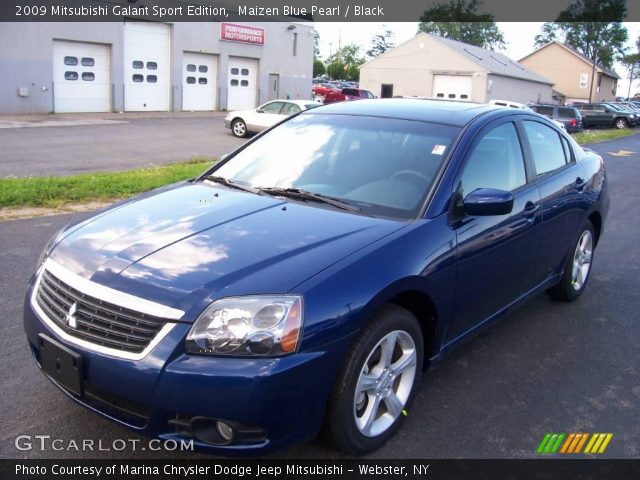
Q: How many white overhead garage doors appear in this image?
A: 5